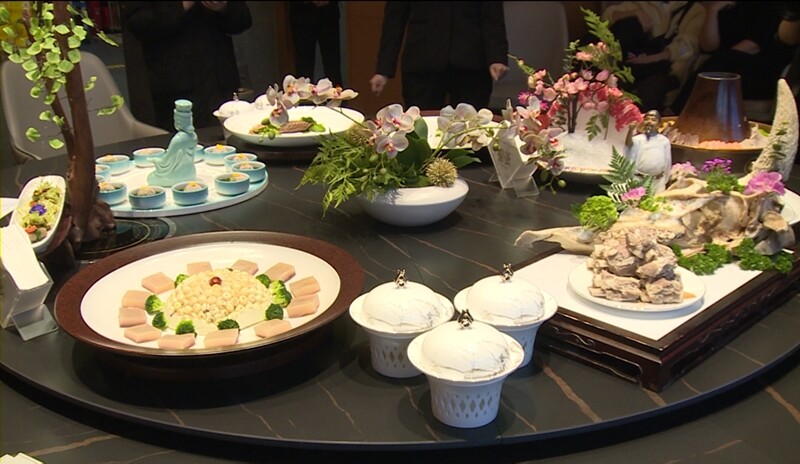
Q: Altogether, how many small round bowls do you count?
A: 12